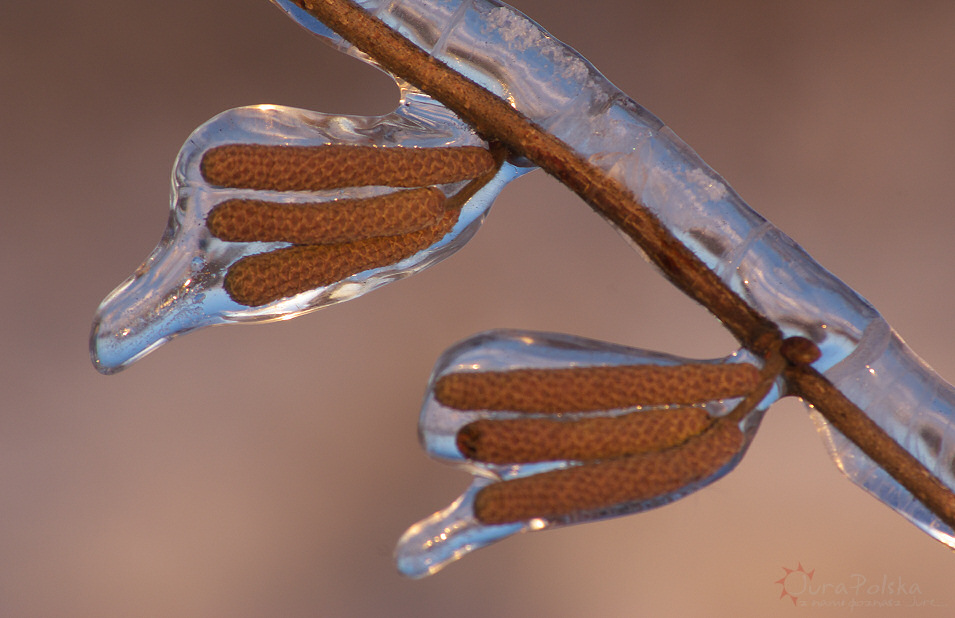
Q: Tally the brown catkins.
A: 6